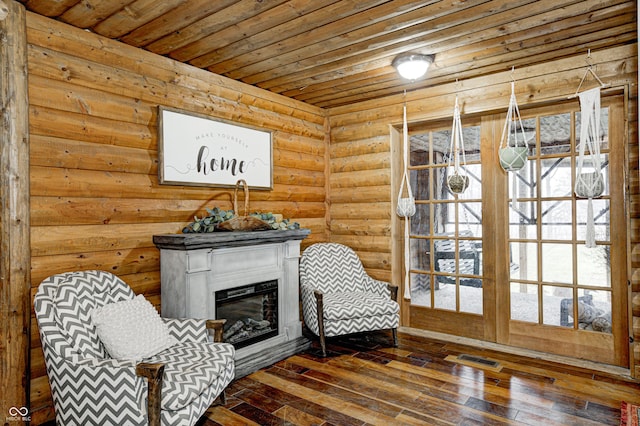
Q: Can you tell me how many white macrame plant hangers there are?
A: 4